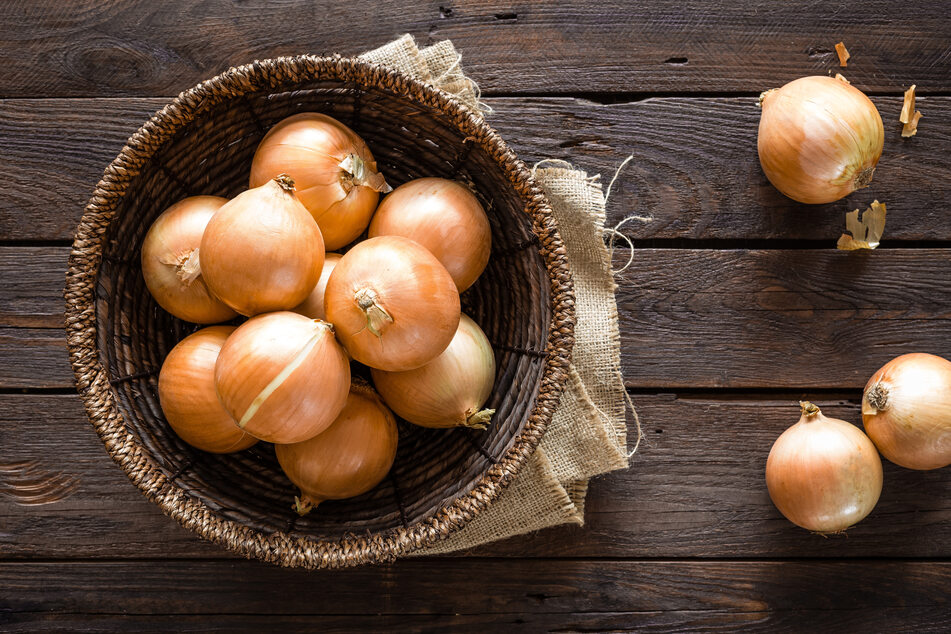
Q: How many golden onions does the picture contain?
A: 13